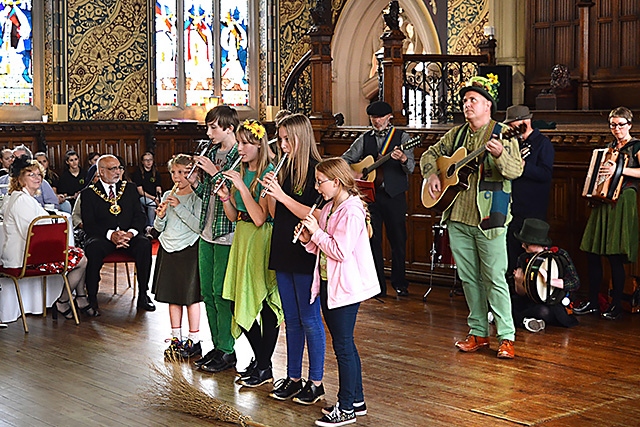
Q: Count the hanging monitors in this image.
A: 0